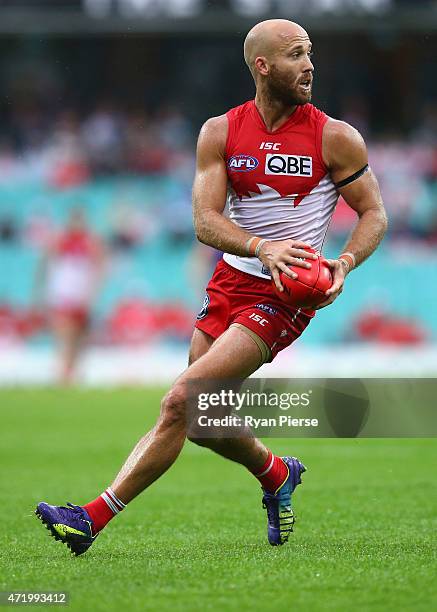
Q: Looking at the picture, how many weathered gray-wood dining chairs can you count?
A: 0